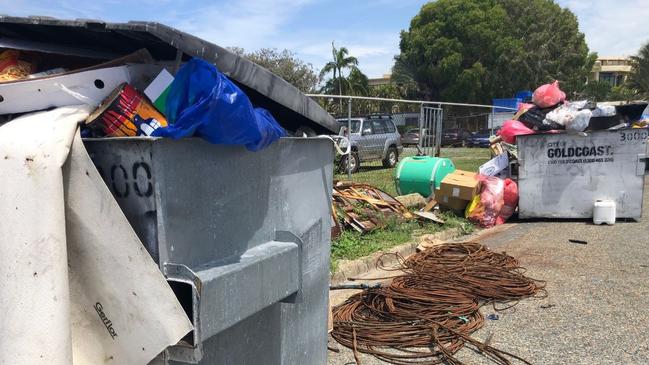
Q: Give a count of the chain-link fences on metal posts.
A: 1